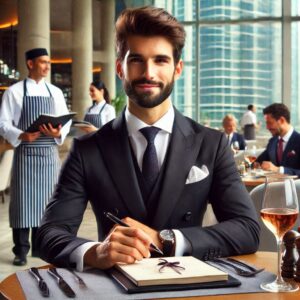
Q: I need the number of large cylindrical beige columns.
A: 3